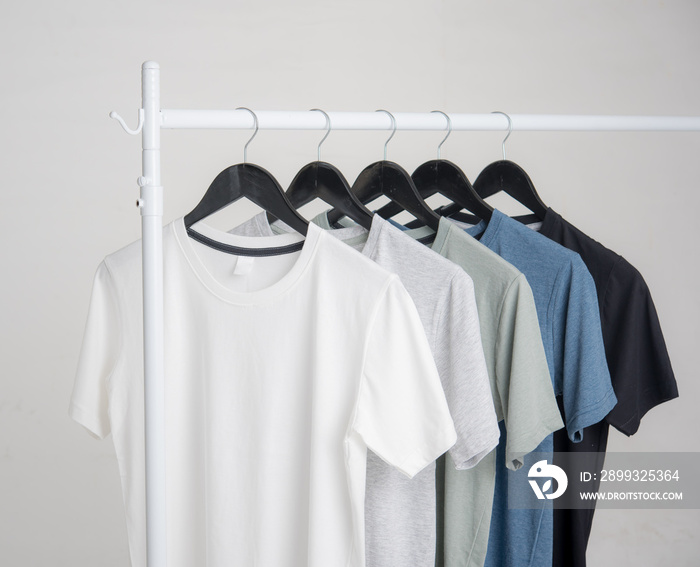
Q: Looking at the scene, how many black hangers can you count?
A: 5